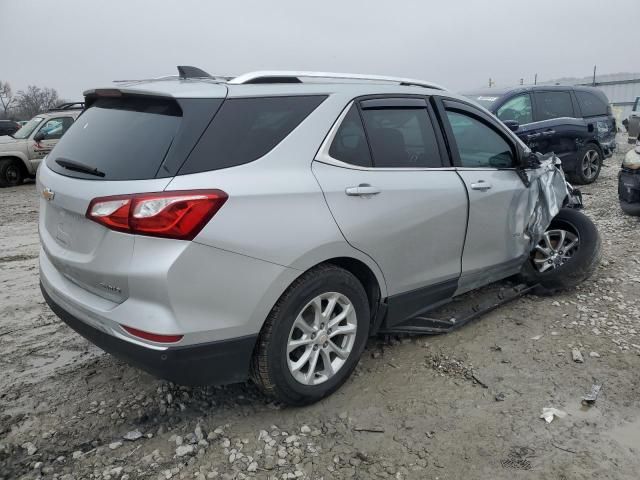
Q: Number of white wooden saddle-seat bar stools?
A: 0